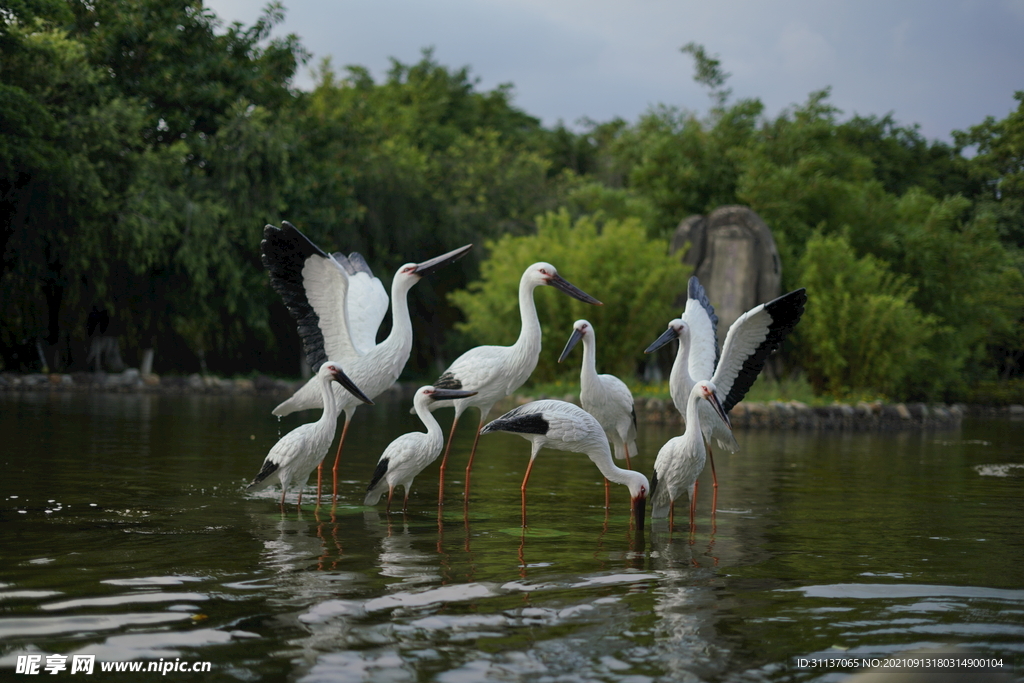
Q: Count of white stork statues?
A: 8